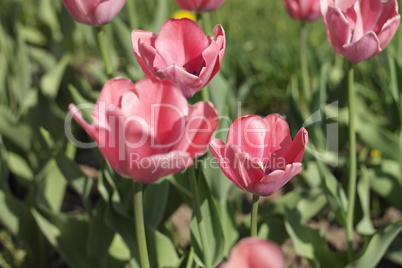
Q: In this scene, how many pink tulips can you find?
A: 8